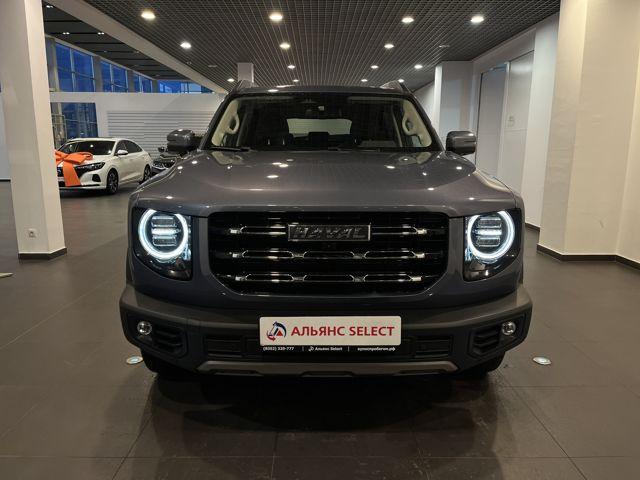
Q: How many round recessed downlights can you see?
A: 14